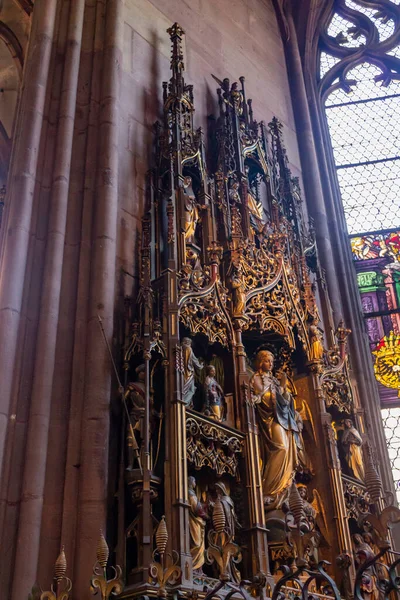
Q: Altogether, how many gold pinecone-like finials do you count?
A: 6